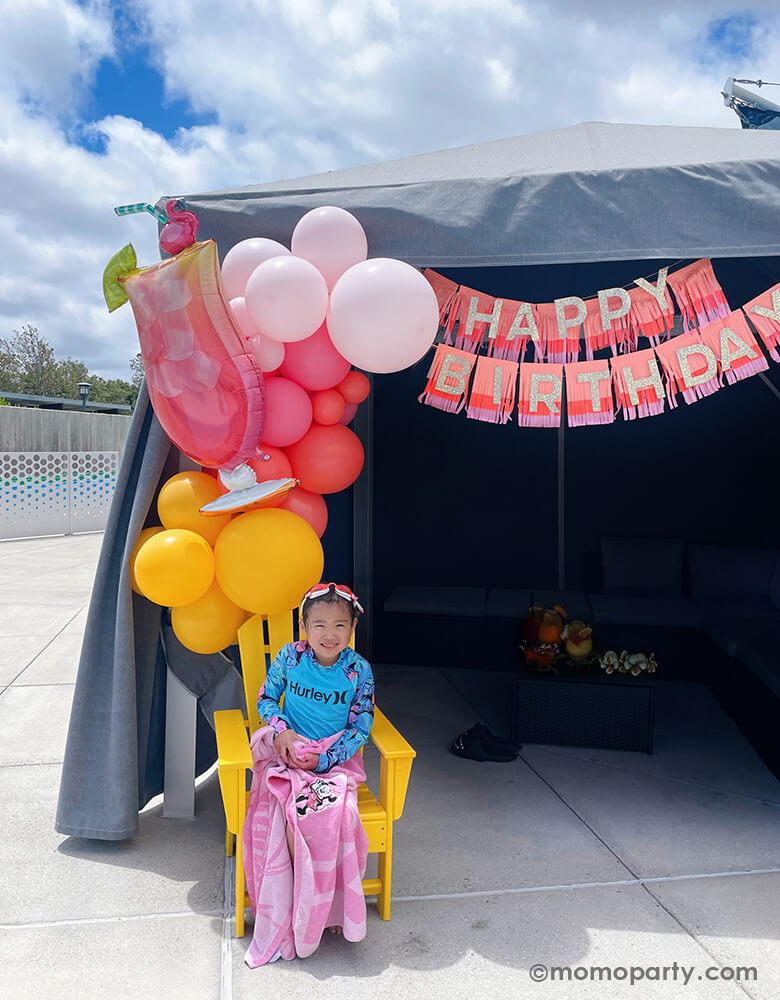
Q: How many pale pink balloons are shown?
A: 6